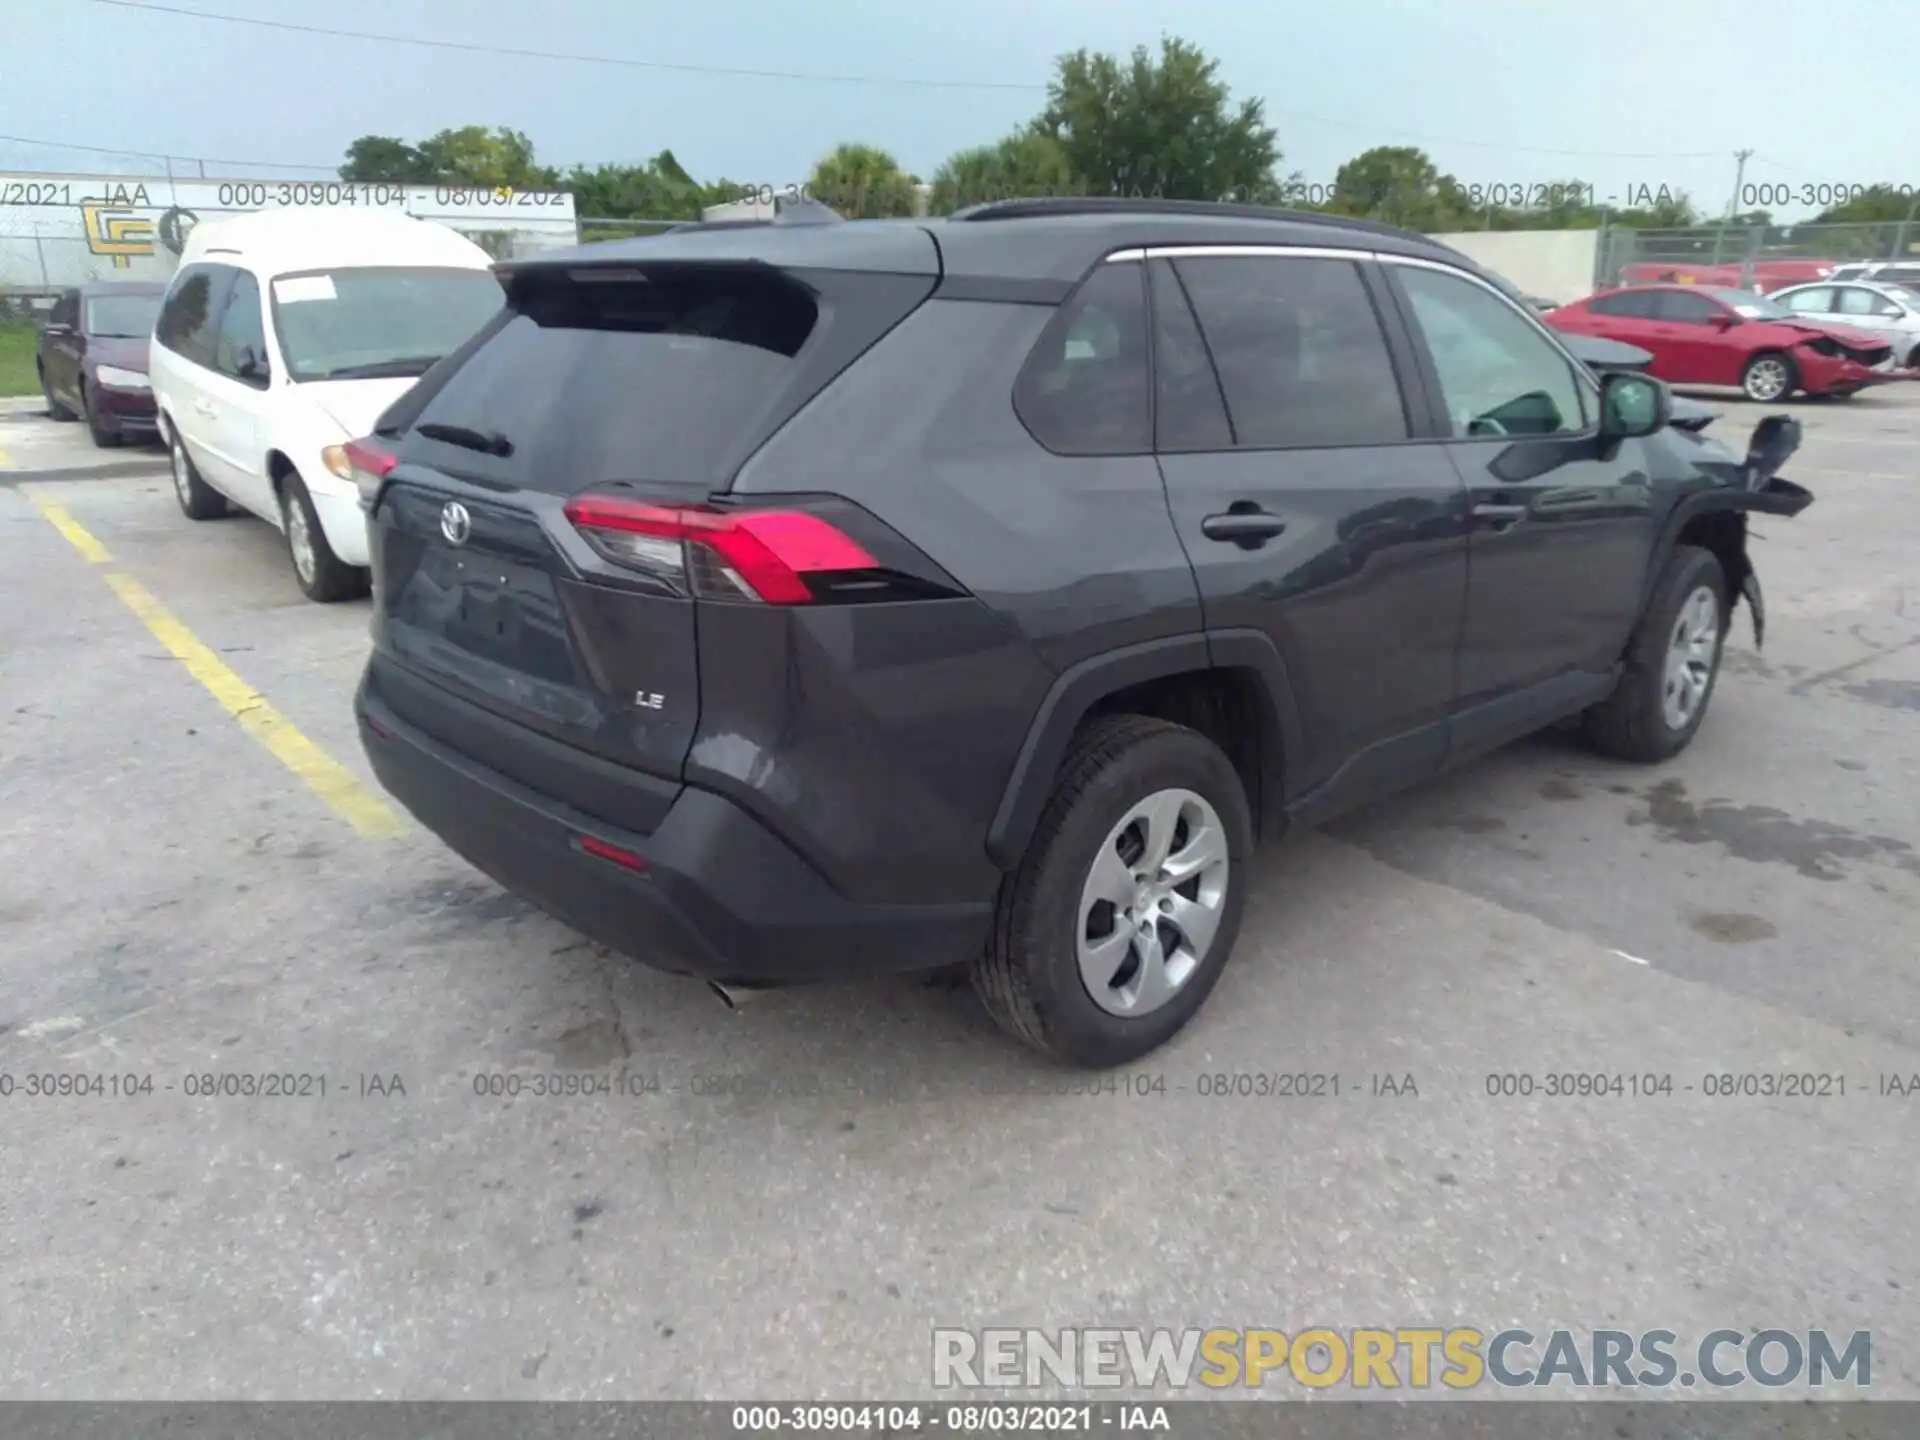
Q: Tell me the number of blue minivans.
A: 0